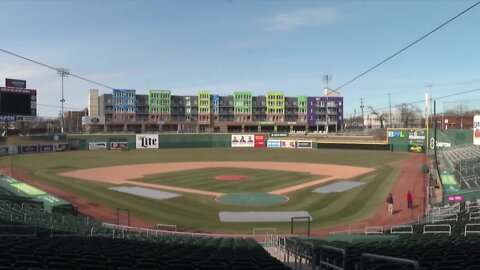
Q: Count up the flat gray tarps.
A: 3